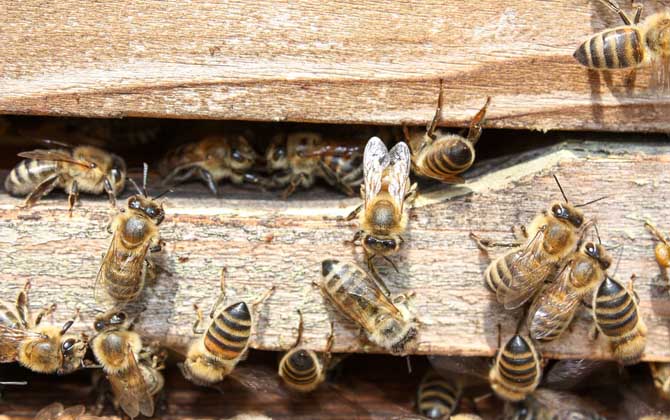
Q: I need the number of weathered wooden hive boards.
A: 2